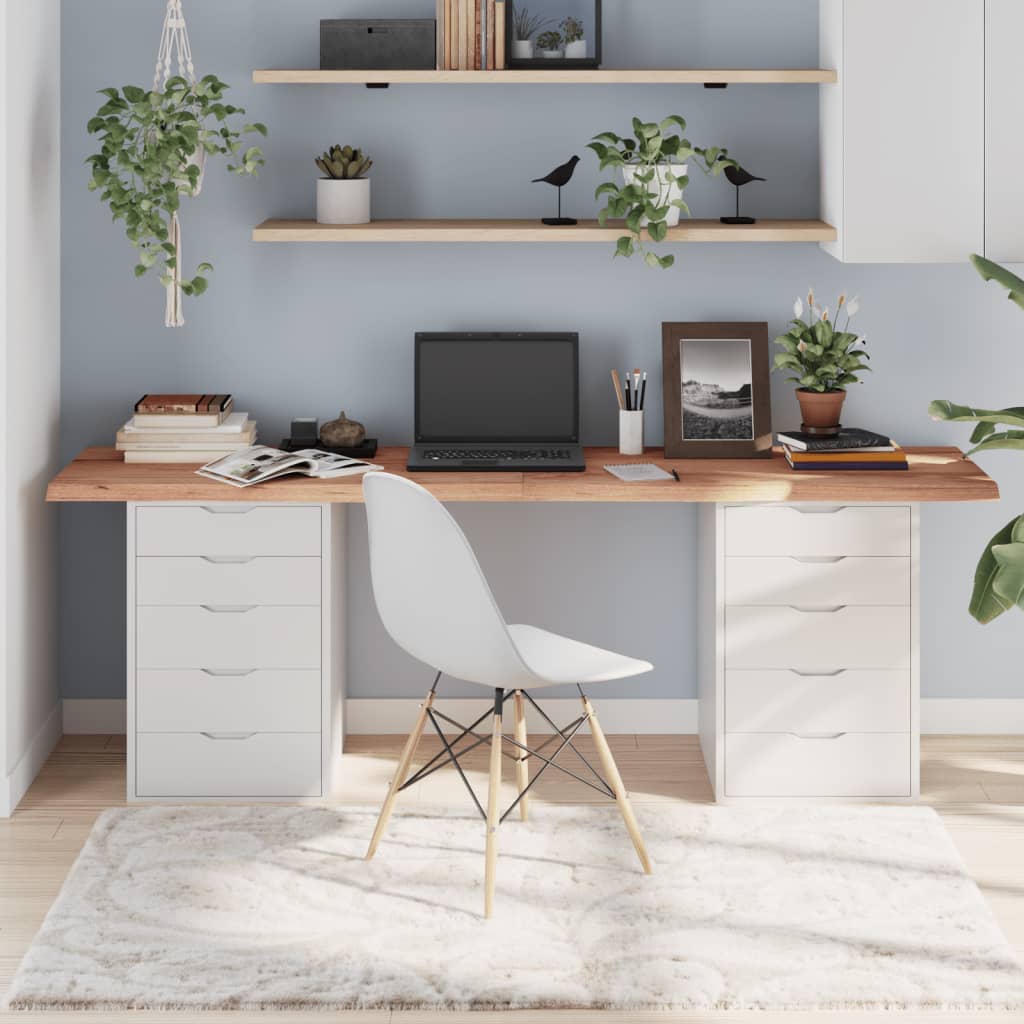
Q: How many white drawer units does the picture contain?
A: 2